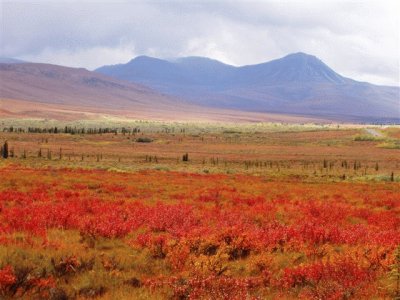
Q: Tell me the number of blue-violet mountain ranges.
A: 1